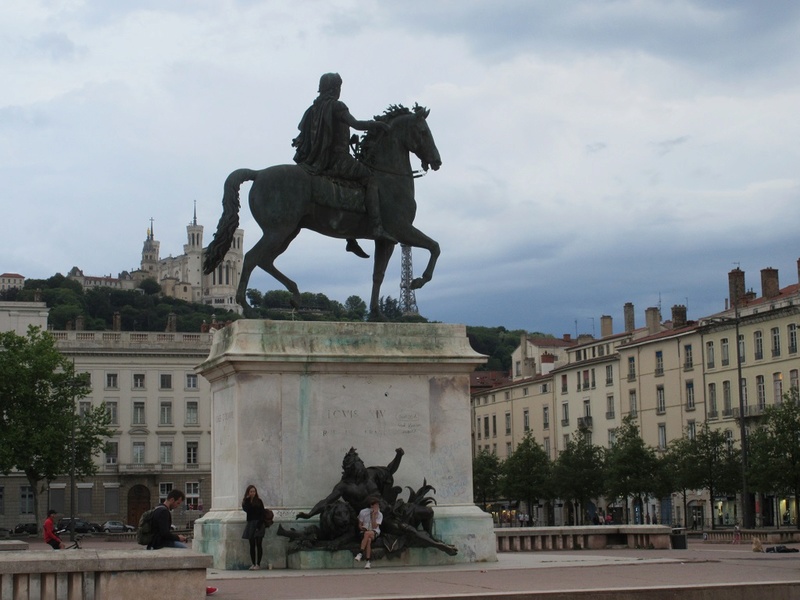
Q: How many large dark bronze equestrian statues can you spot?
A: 1